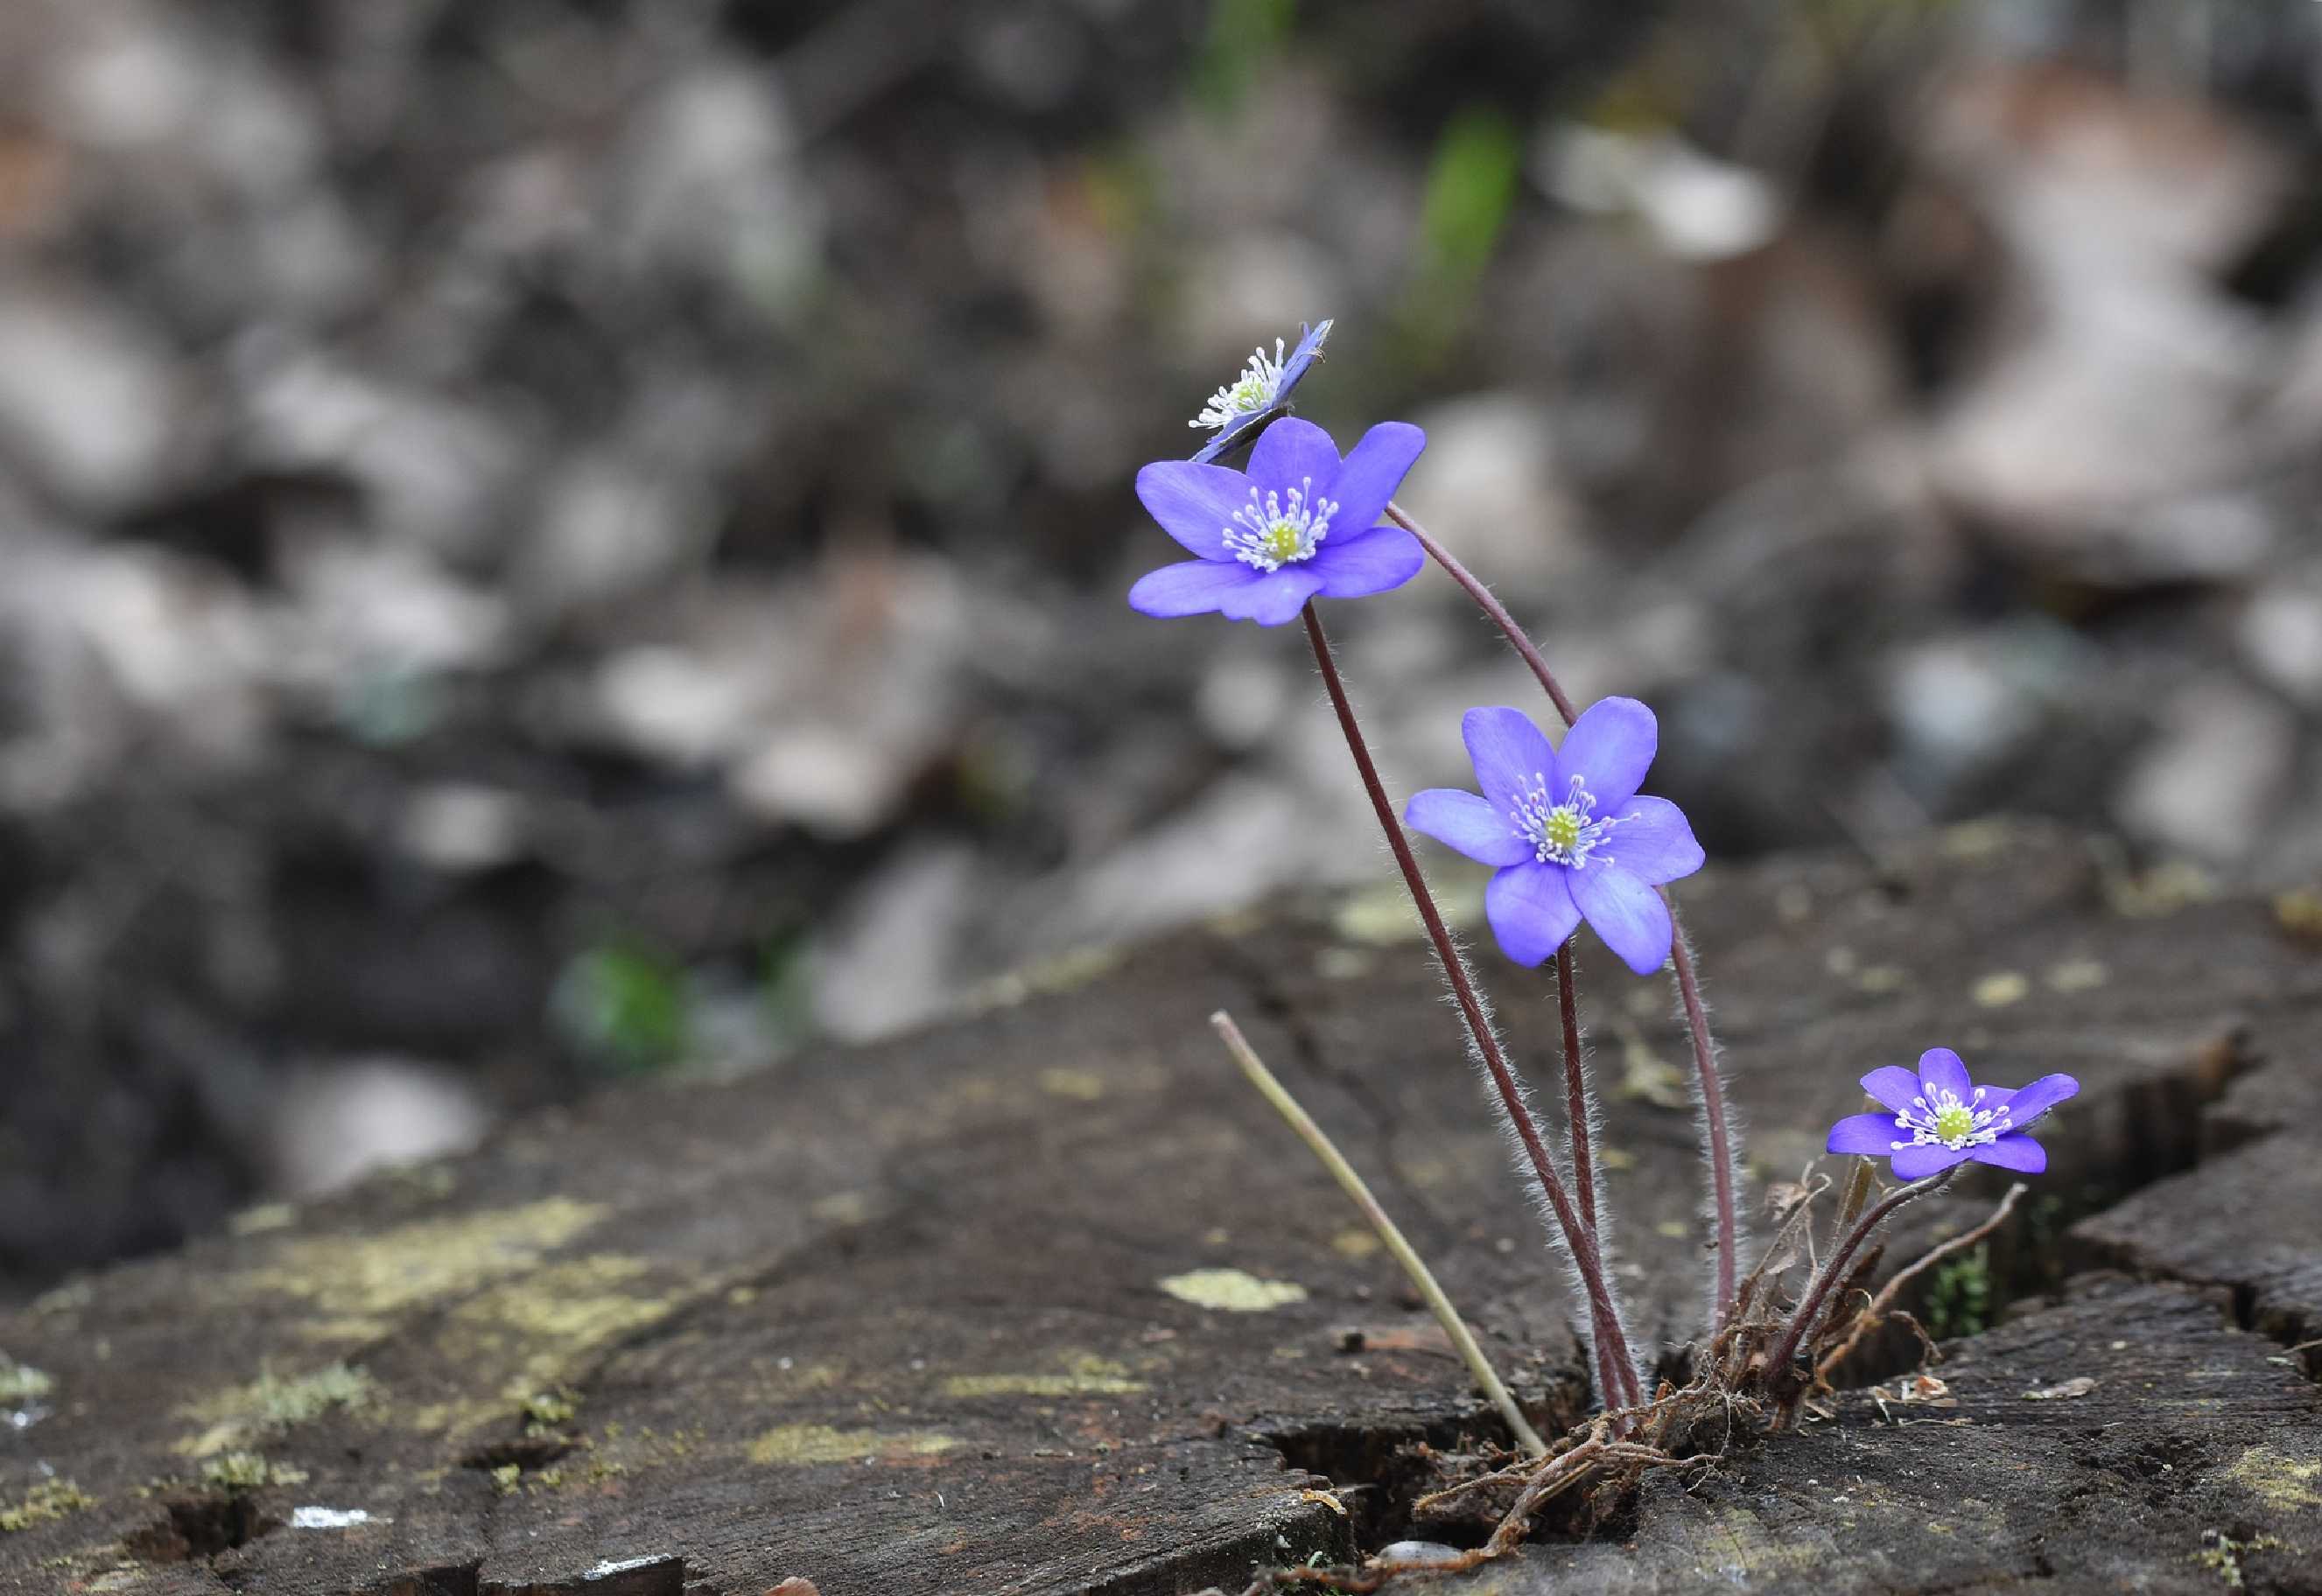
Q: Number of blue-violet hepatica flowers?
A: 4